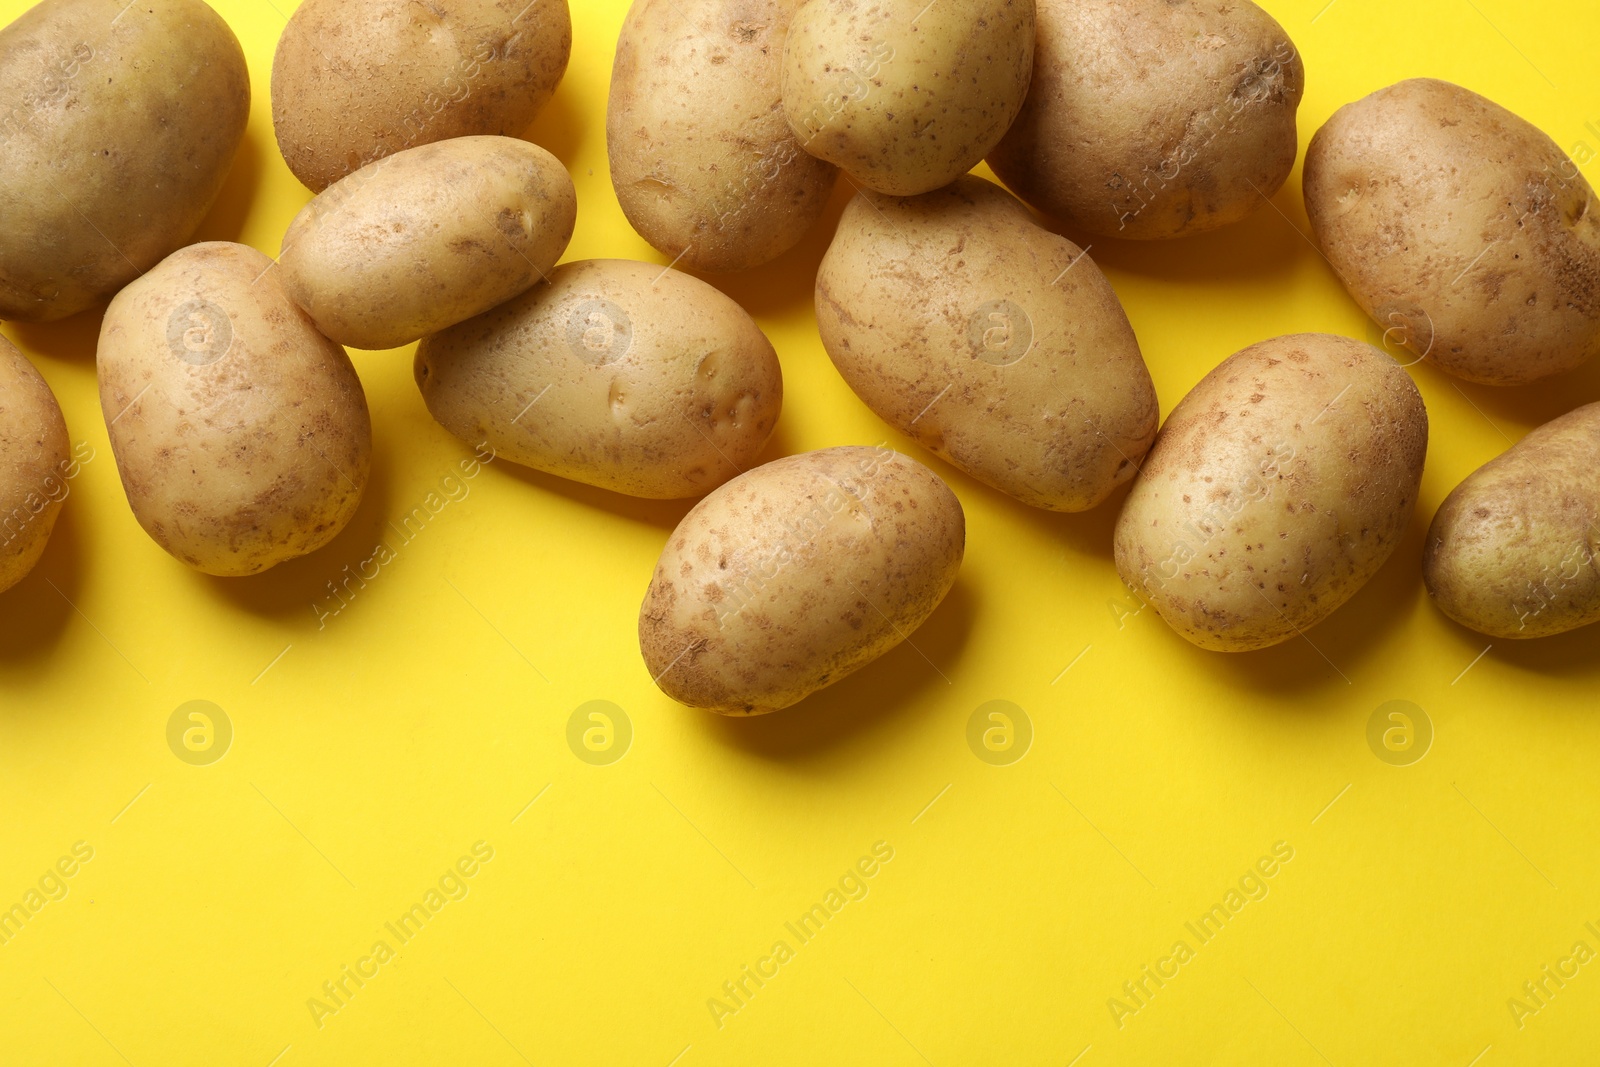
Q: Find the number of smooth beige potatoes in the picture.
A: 14